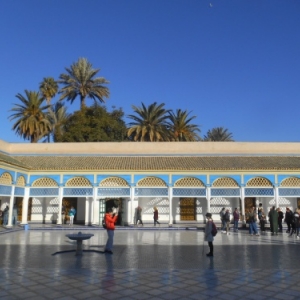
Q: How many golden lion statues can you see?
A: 0